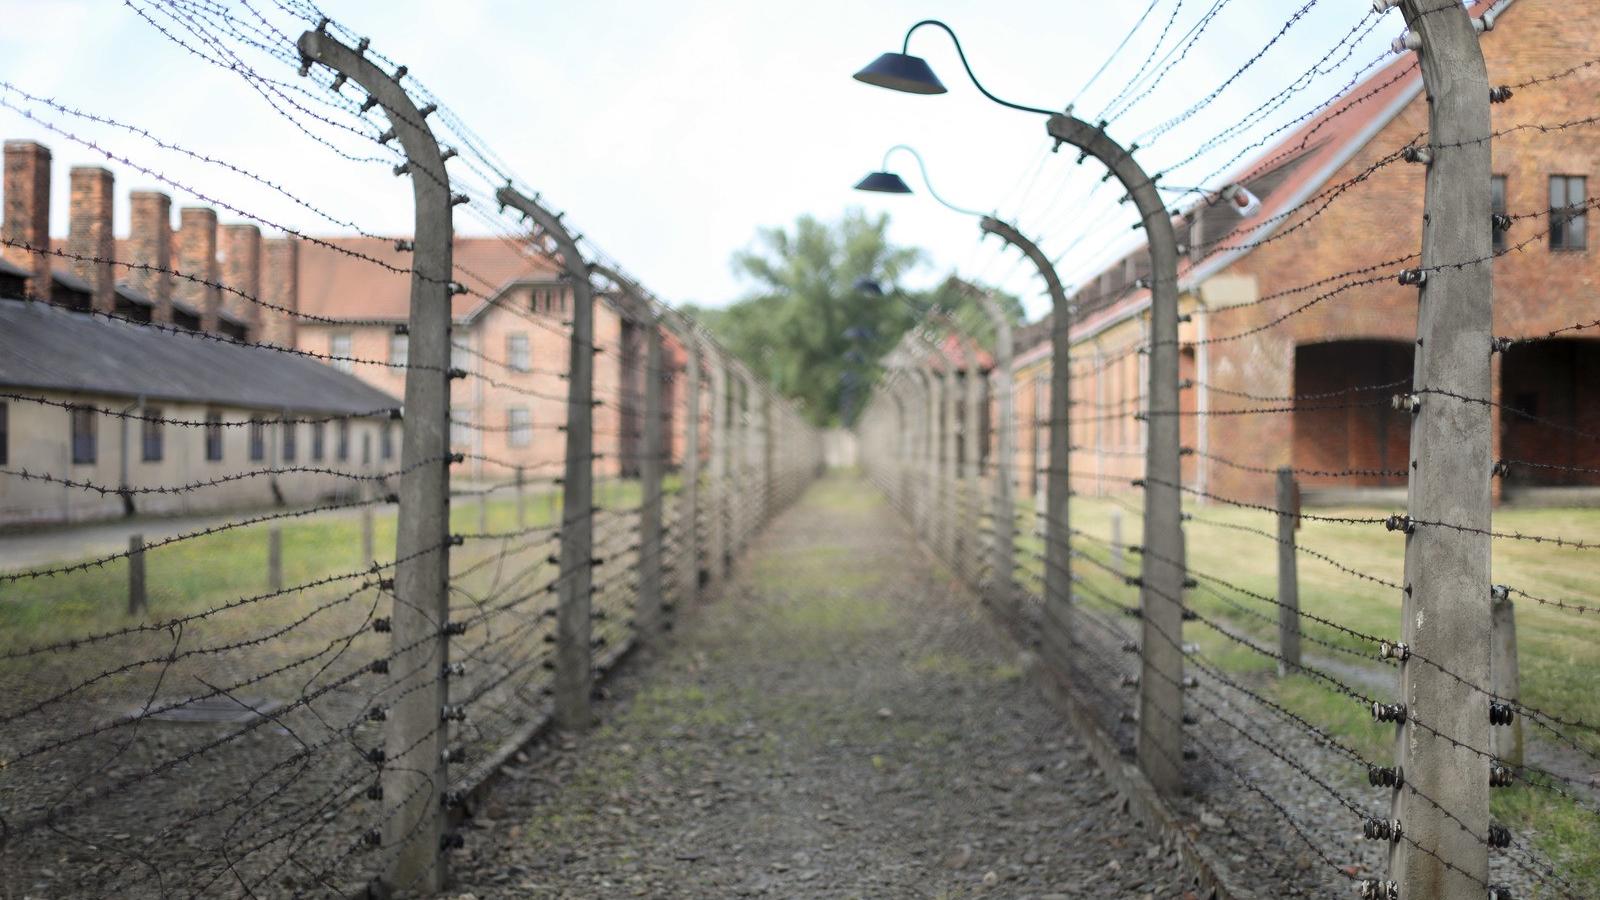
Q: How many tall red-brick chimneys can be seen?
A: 6